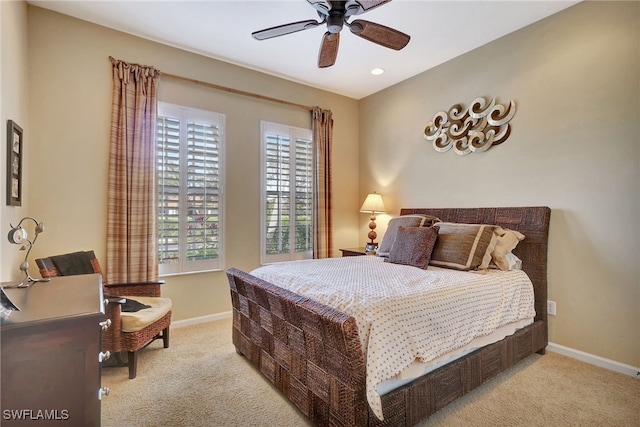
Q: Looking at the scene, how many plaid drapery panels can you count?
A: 2